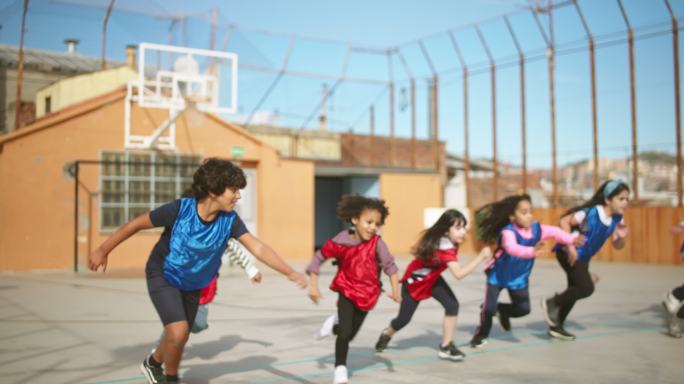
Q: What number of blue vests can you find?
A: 3